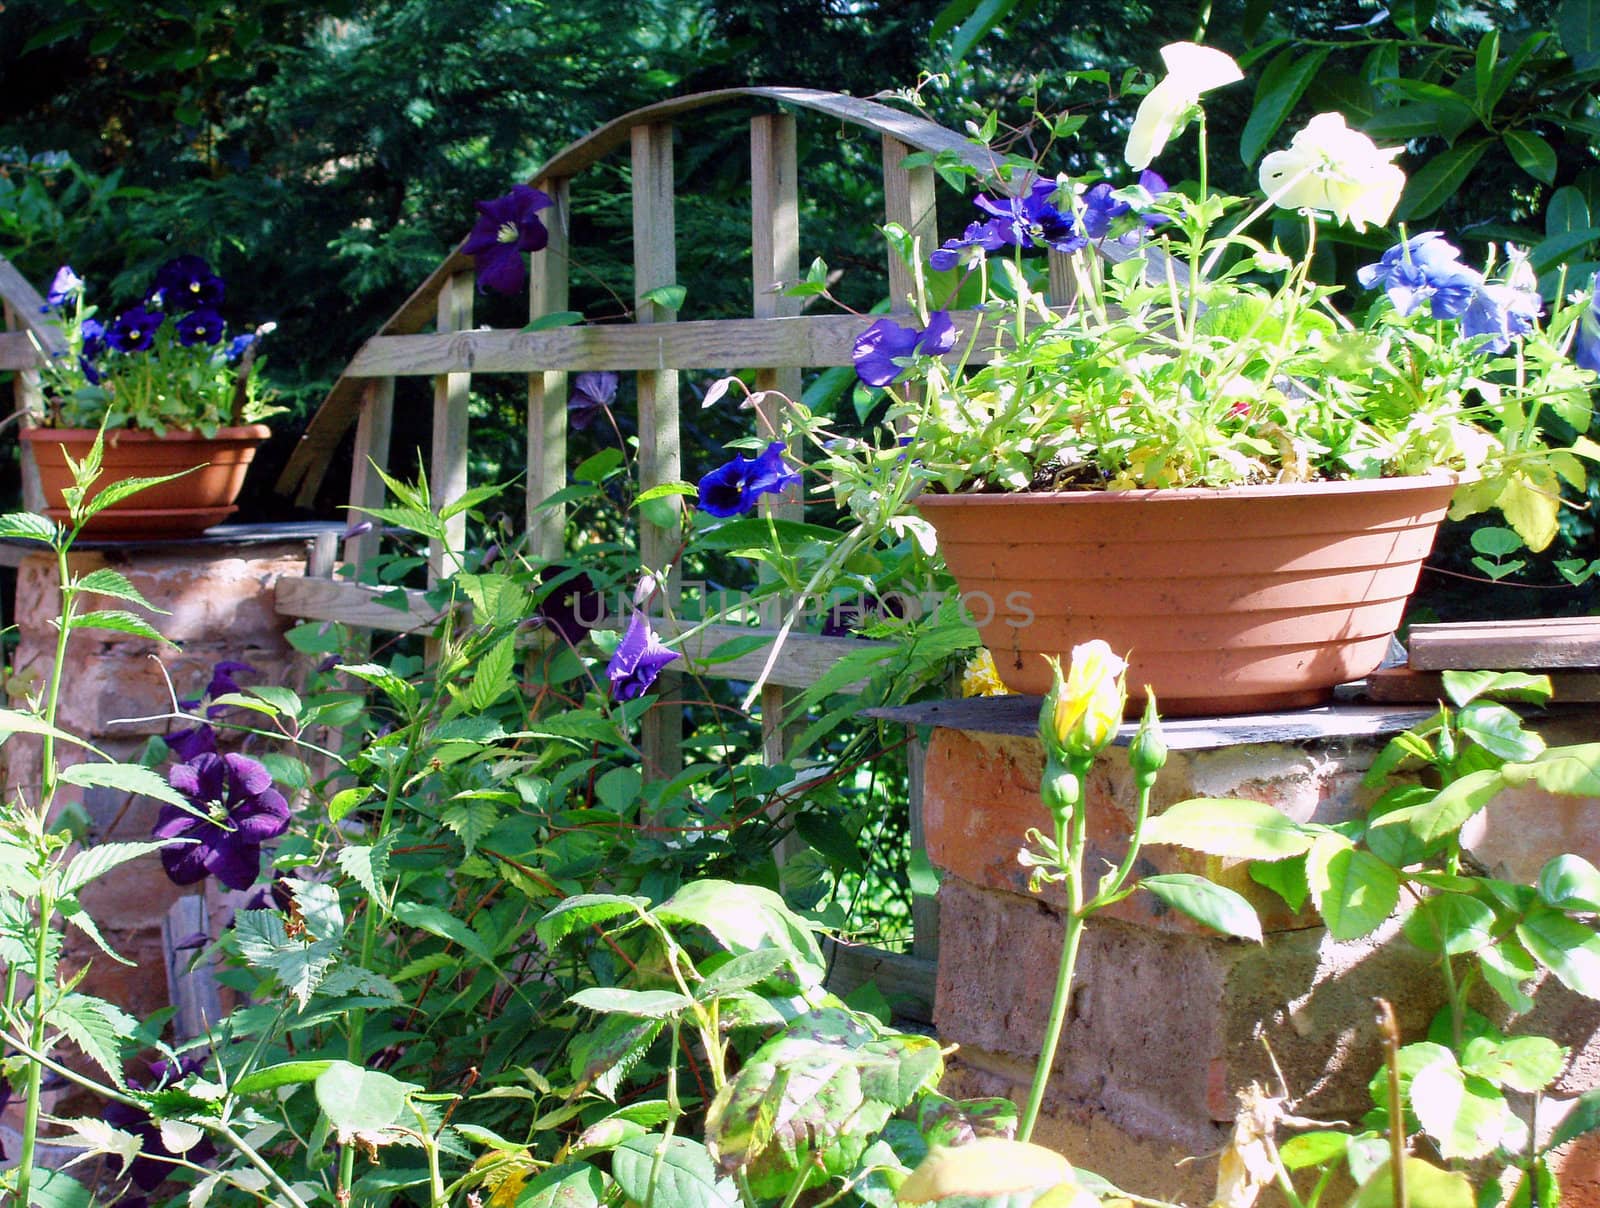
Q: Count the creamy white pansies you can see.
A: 2